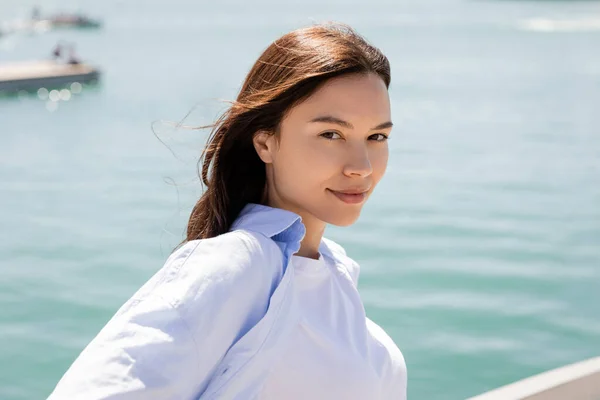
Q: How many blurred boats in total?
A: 2